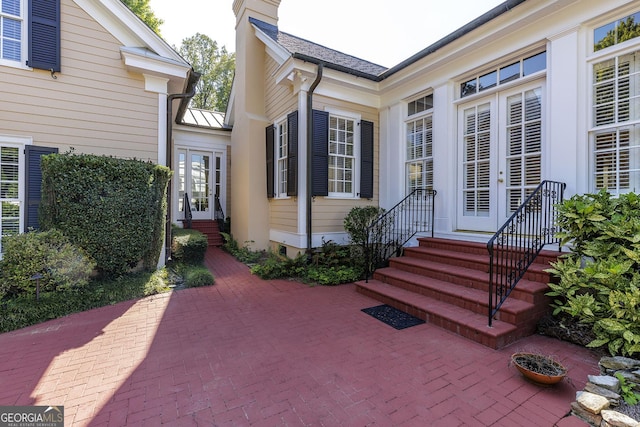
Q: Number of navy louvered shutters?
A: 6